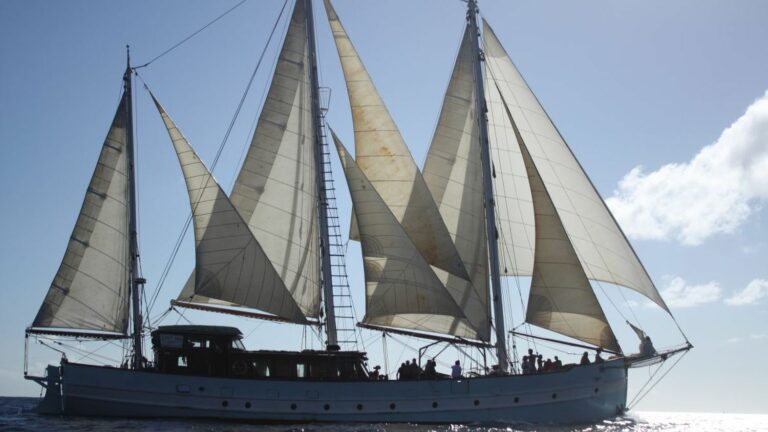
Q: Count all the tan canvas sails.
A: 8